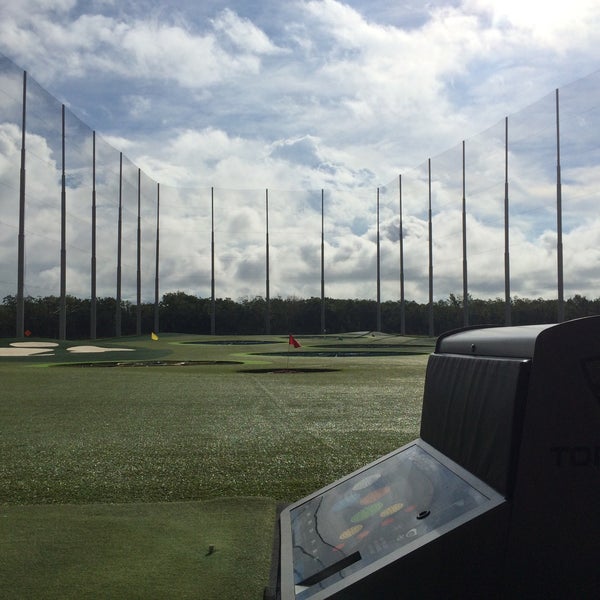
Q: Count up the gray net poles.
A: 15